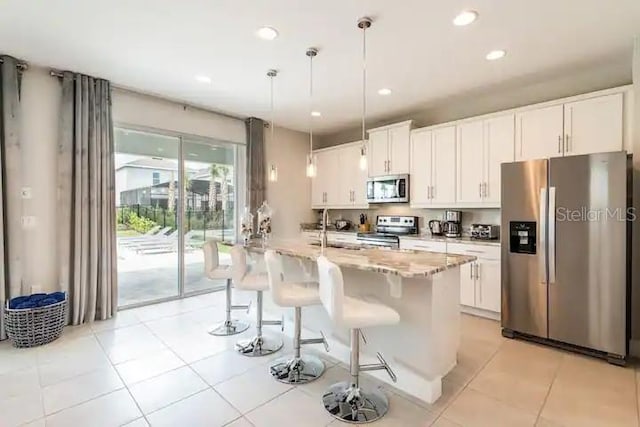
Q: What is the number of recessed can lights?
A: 6